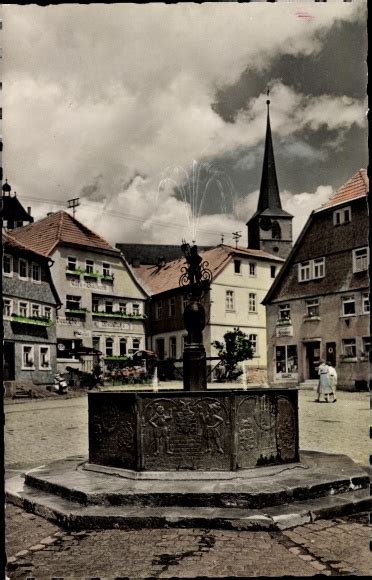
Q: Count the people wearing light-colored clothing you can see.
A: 2